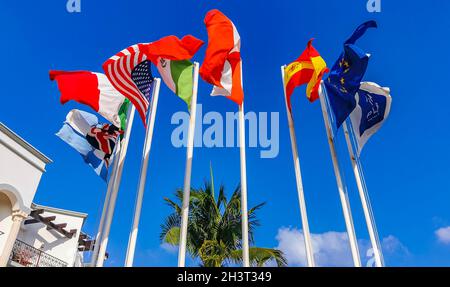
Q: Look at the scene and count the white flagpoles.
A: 8